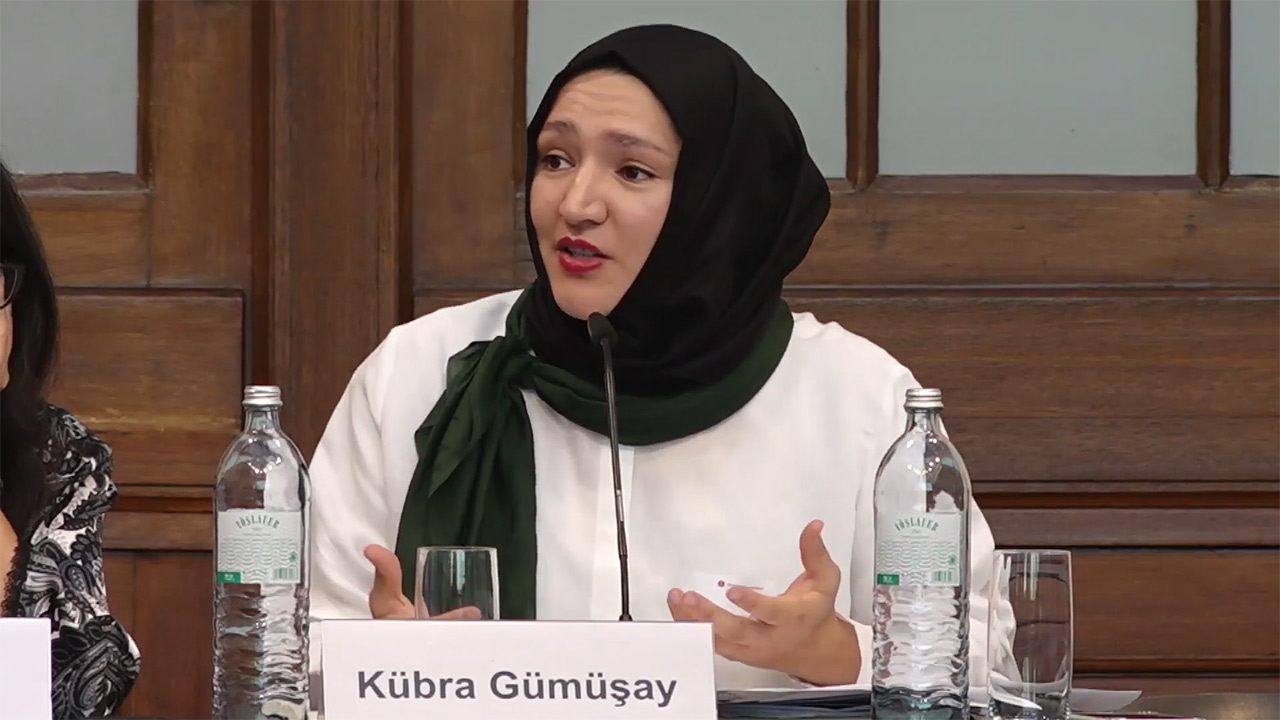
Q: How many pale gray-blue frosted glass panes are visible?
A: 4